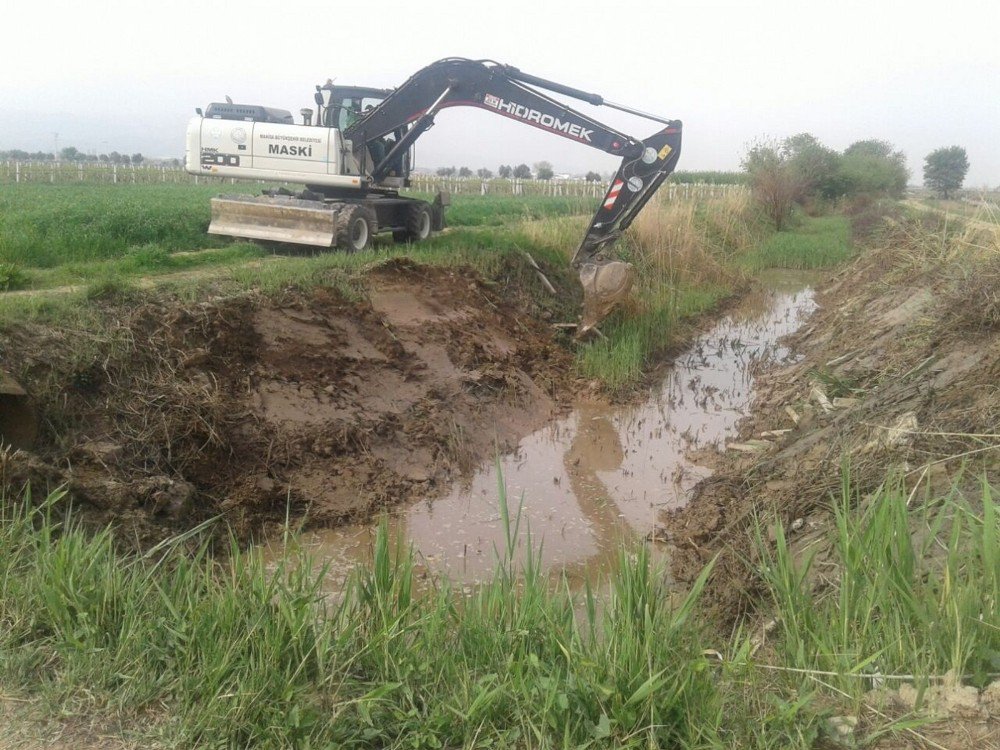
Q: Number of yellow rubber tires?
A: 0